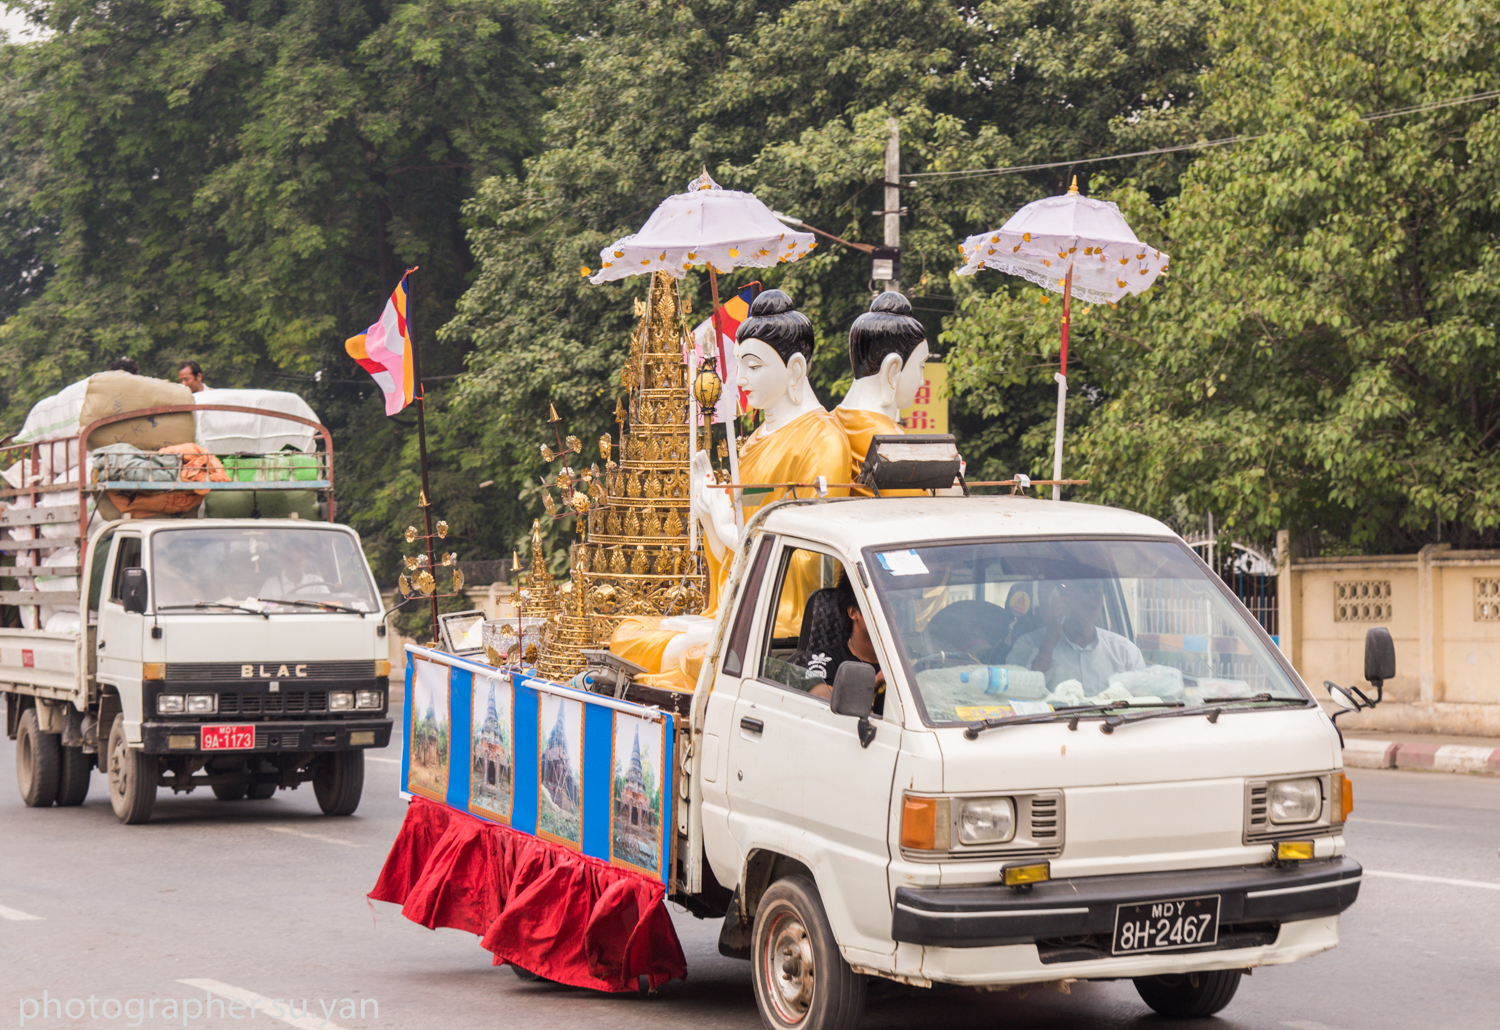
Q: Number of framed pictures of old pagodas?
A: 4